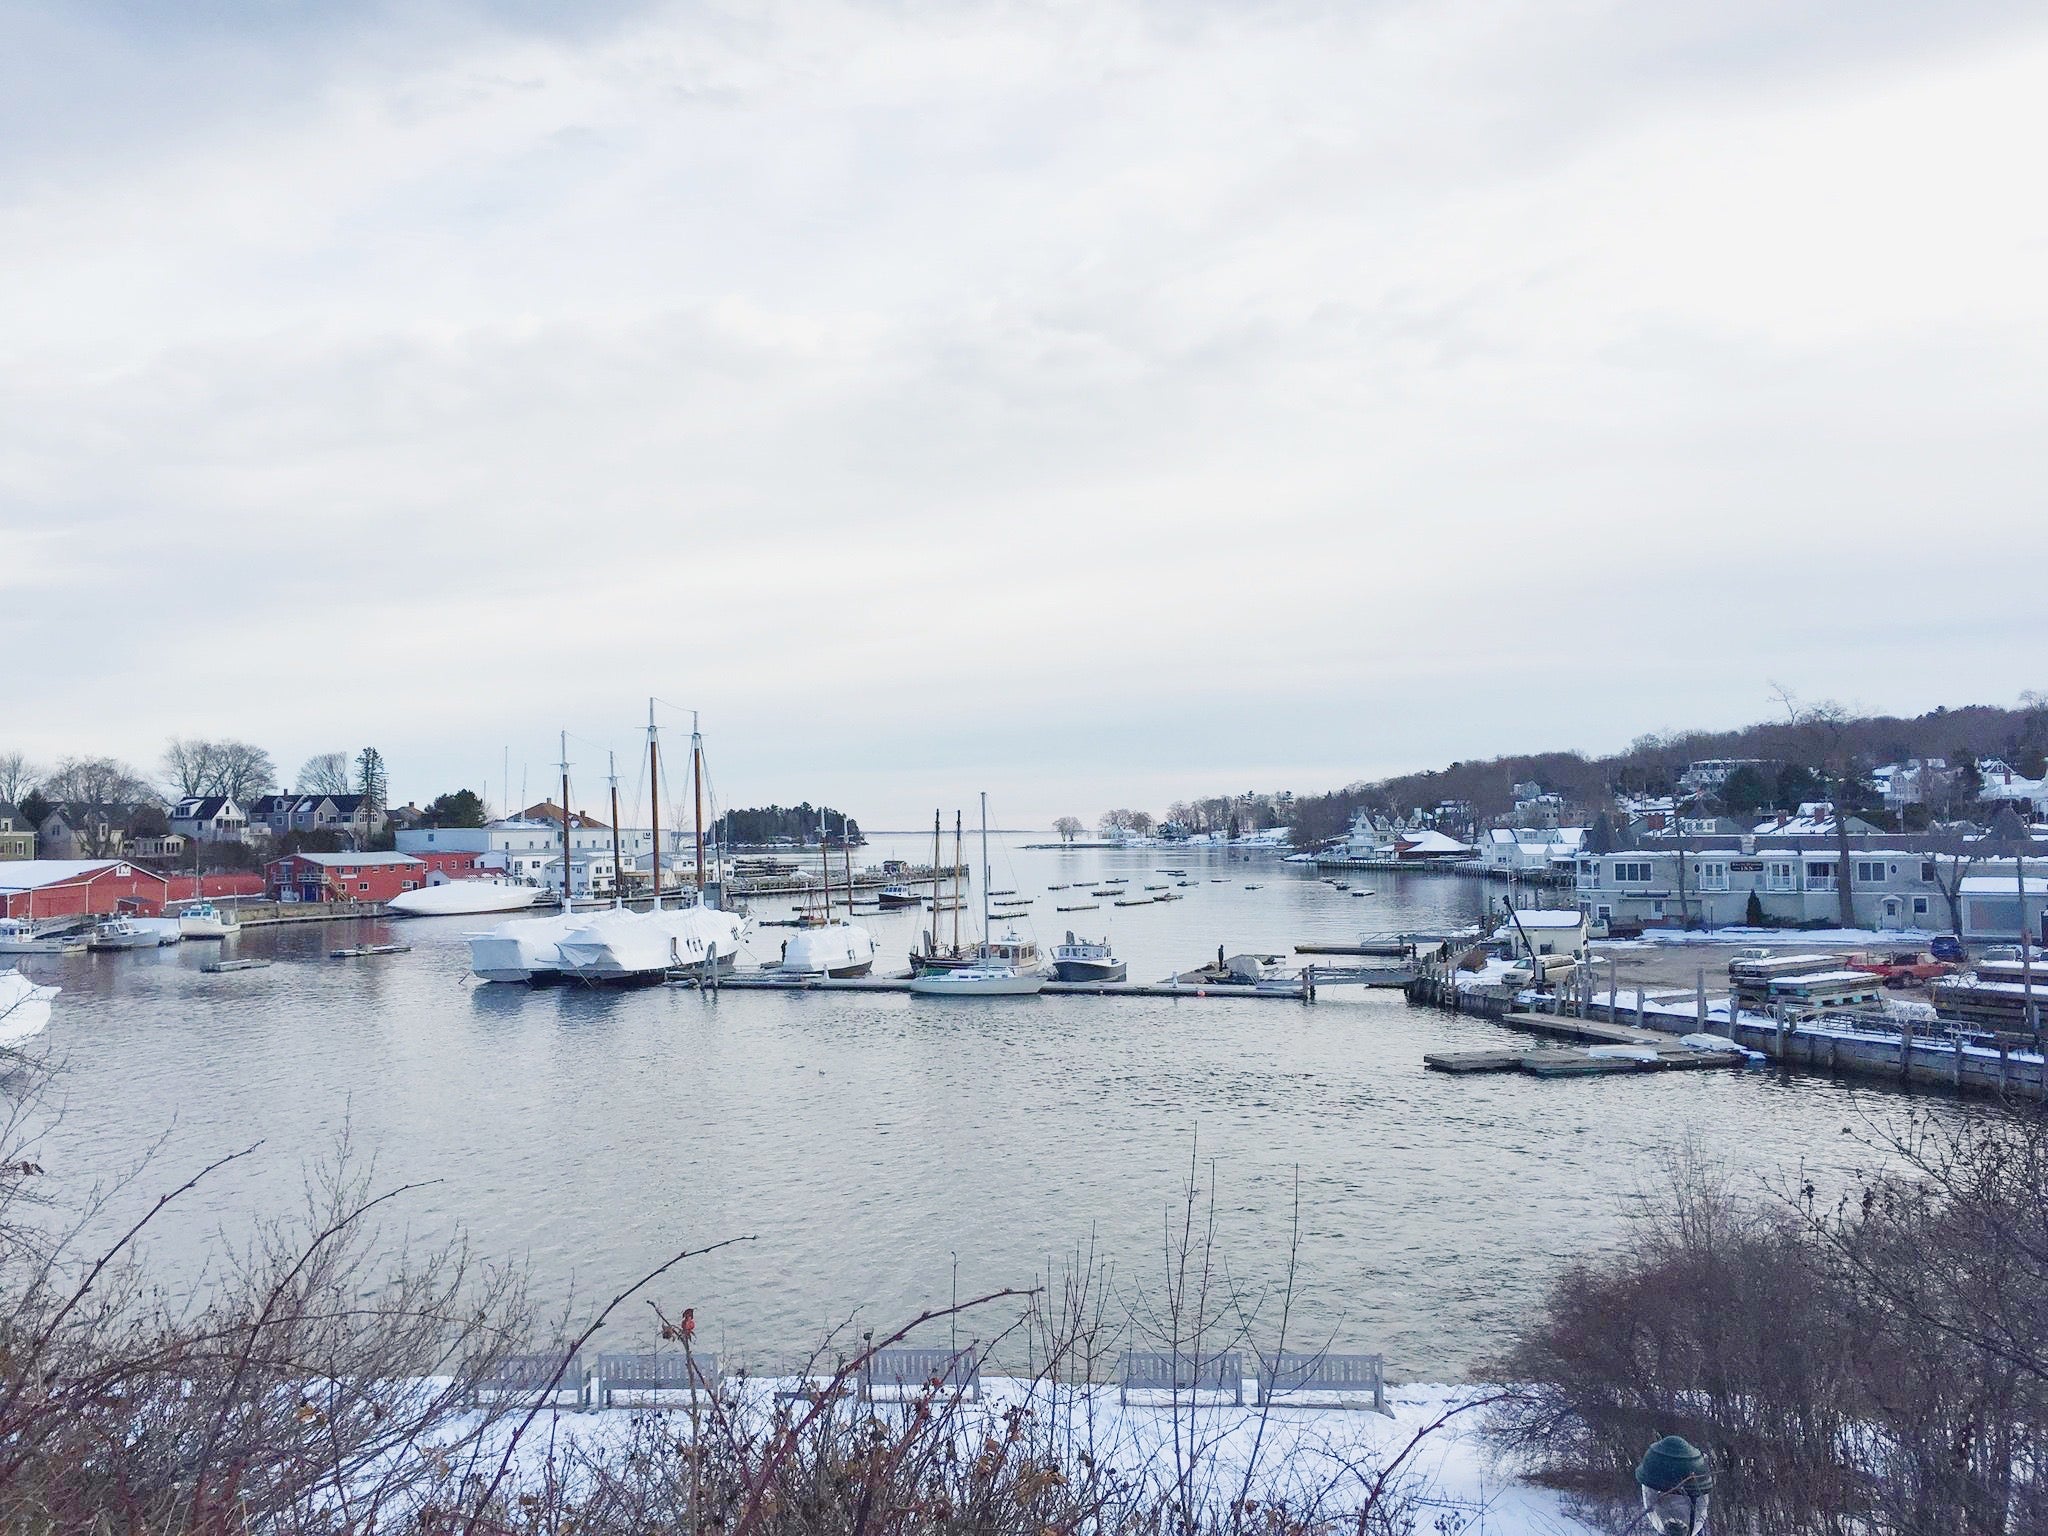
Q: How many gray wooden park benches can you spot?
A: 5